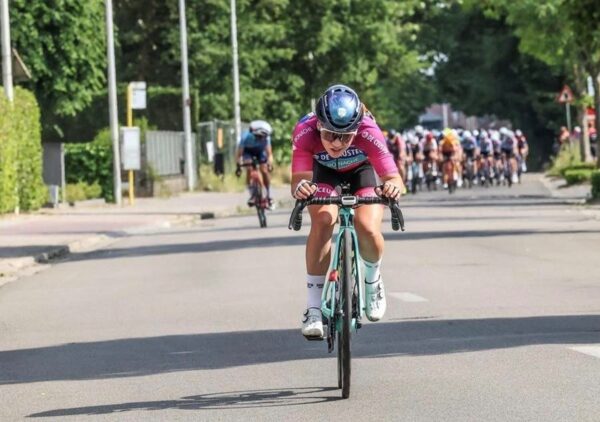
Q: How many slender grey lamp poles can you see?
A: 4